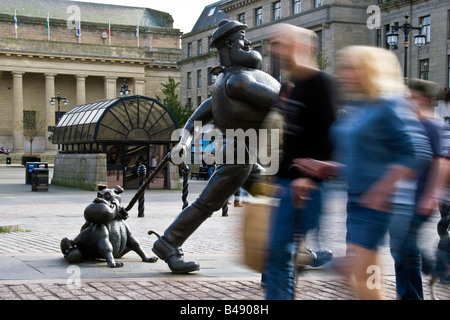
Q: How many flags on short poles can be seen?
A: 5